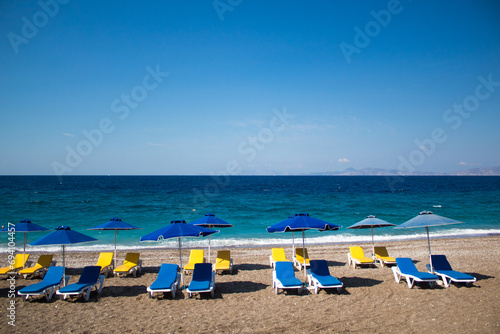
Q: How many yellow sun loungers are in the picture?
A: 10